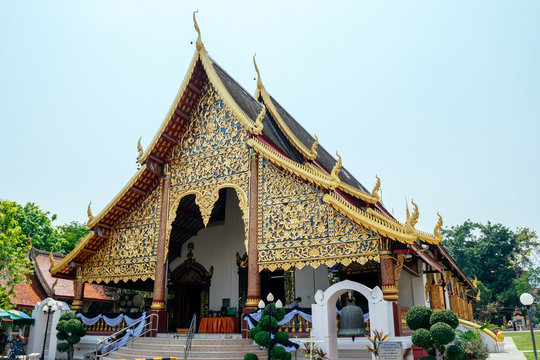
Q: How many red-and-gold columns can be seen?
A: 4